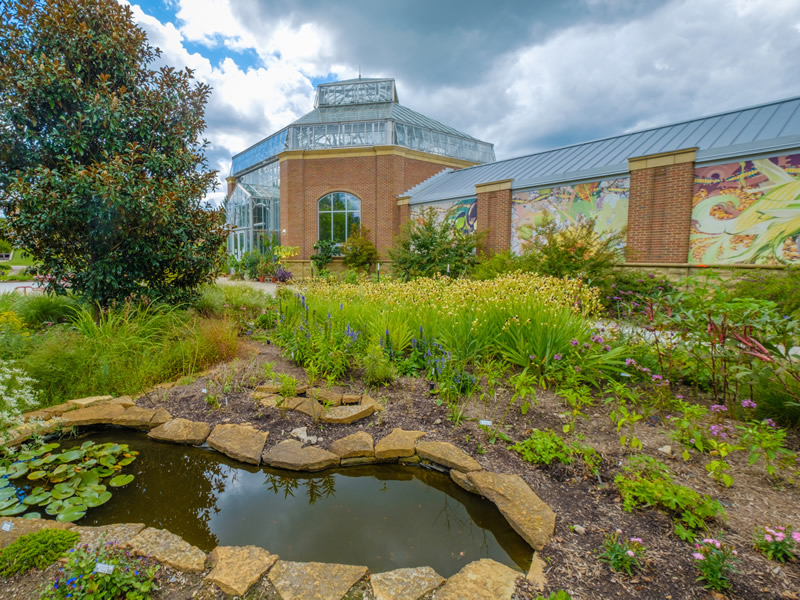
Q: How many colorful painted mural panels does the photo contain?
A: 3